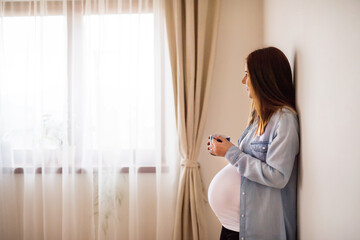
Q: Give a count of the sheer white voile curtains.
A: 1